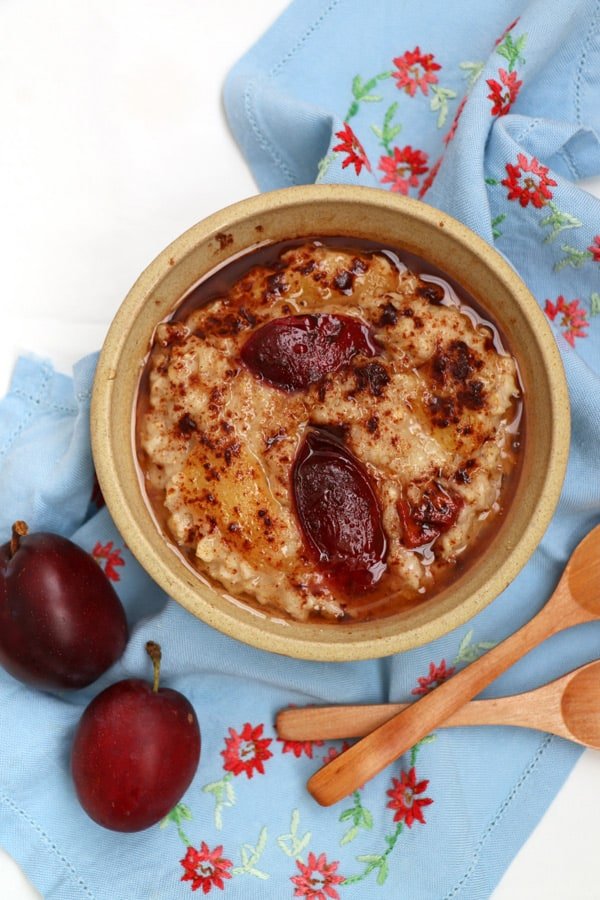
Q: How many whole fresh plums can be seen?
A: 2